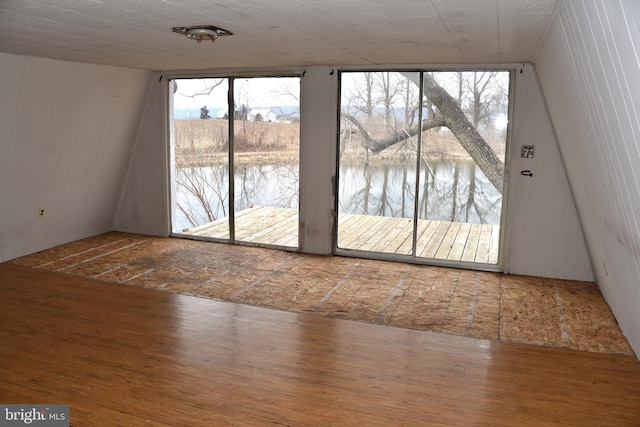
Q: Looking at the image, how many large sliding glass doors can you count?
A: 2